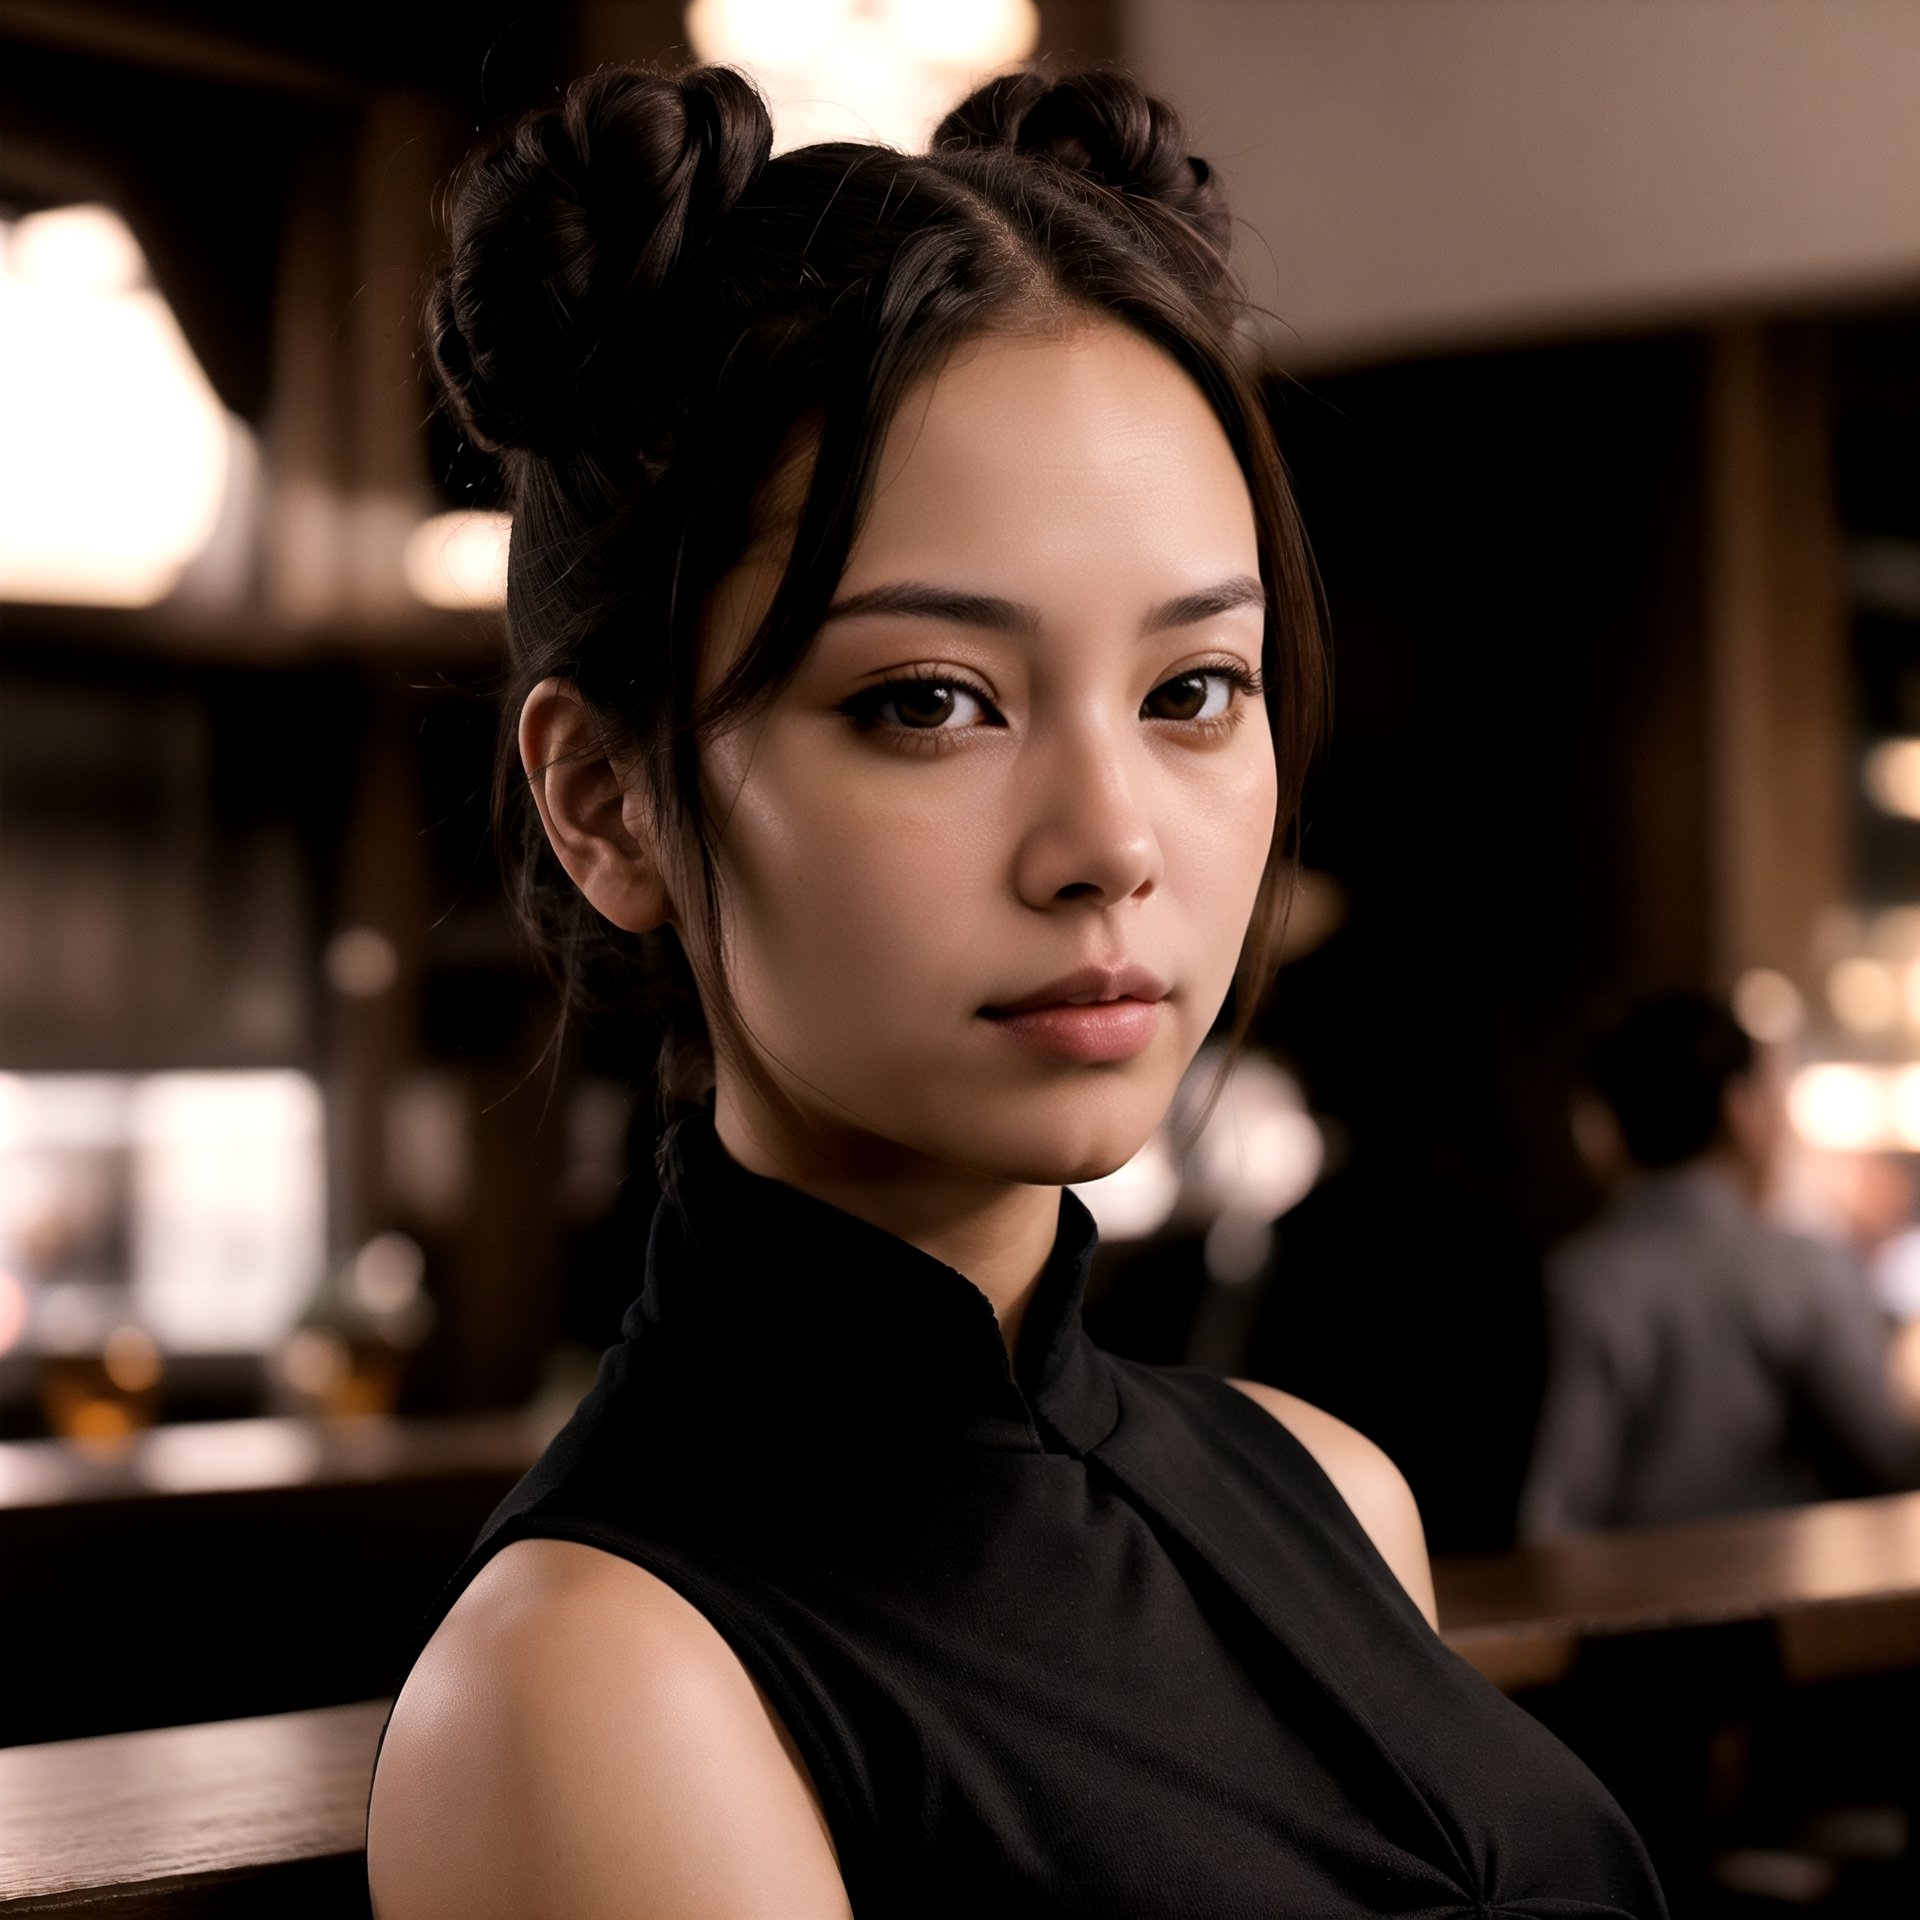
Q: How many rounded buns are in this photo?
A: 2